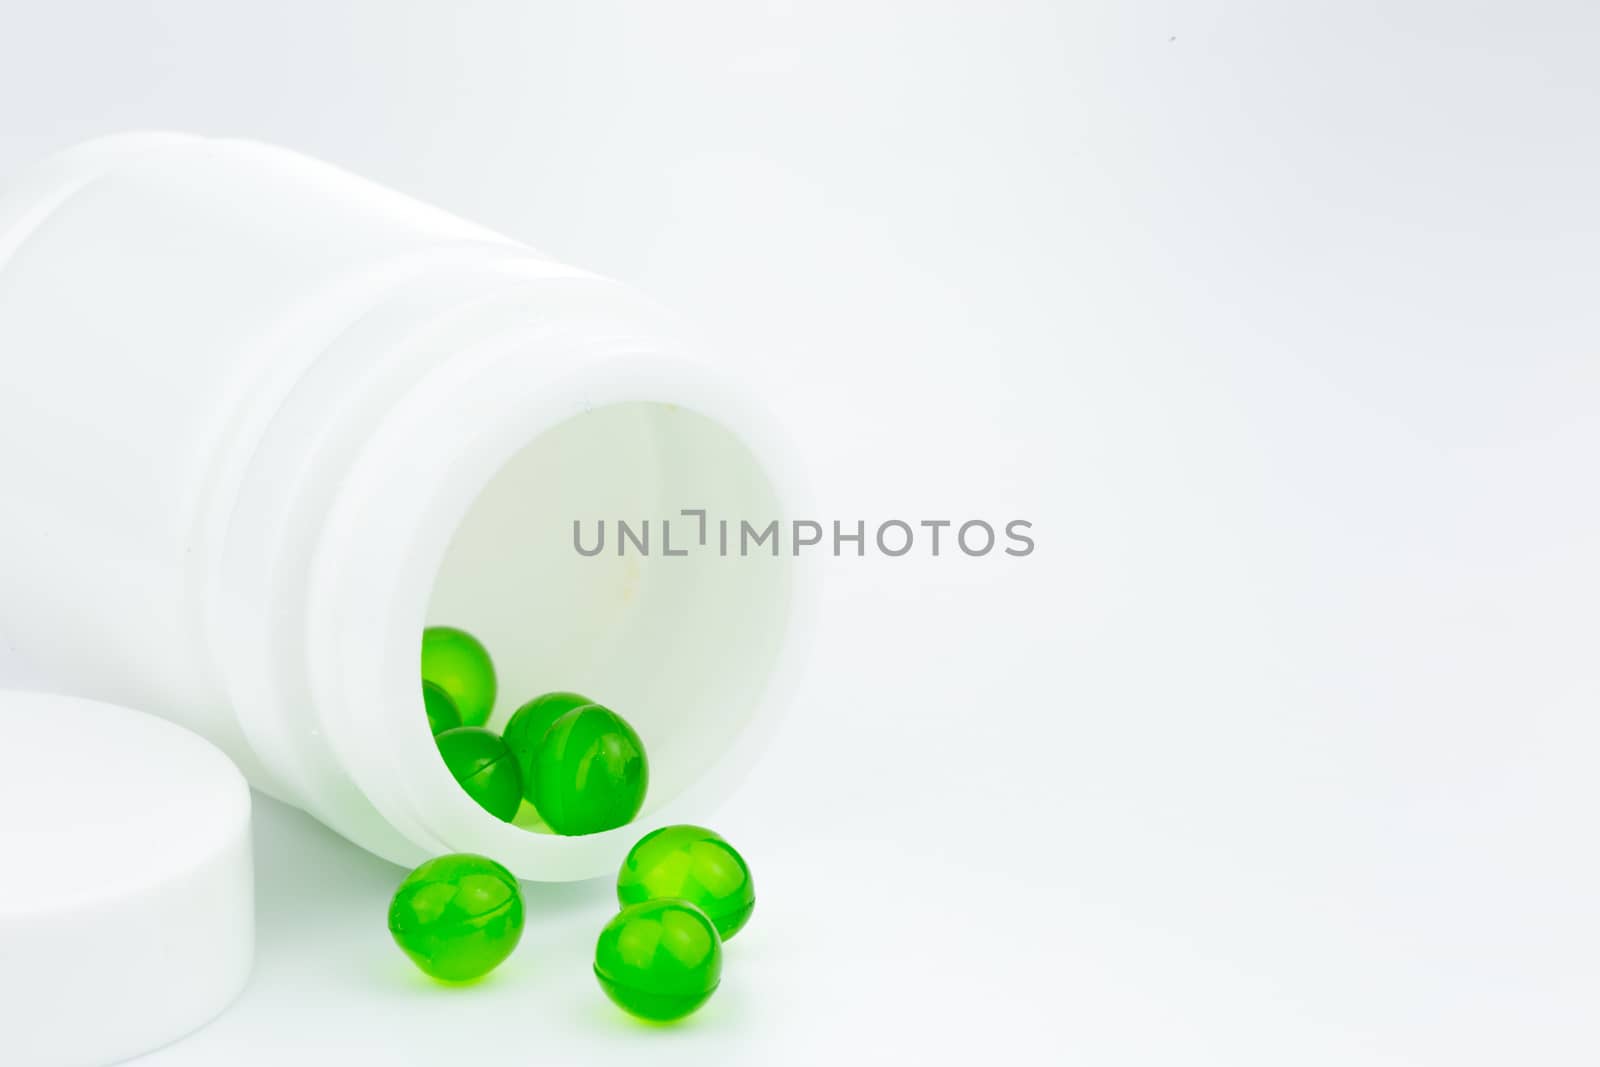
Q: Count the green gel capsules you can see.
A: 8